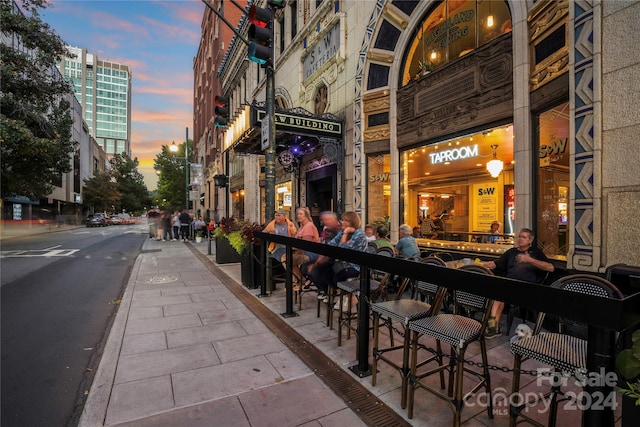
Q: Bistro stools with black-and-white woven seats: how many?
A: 4